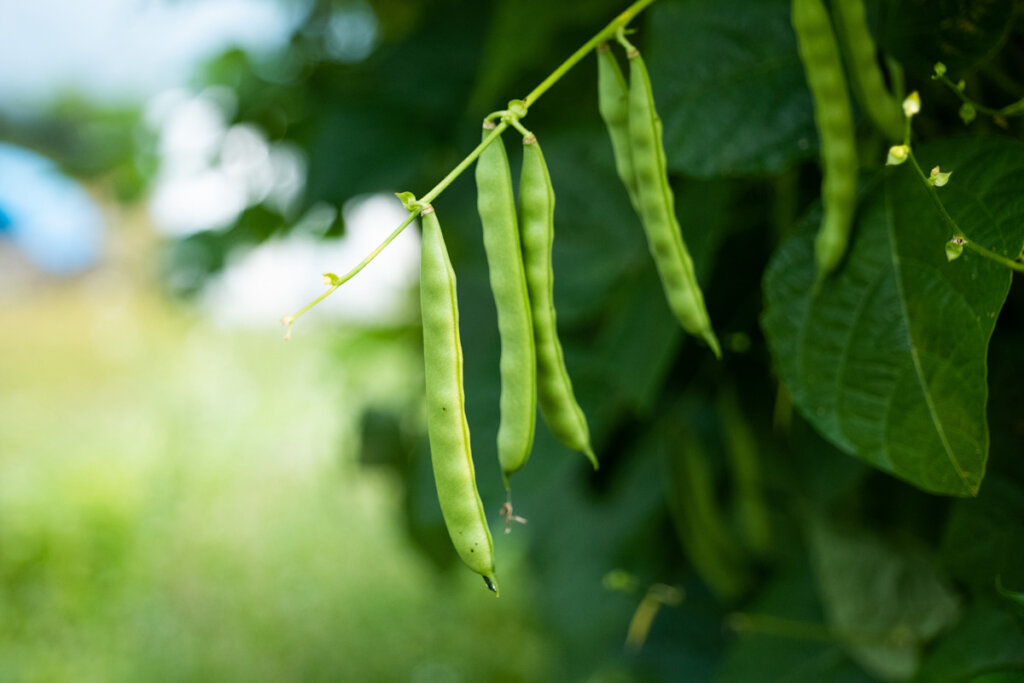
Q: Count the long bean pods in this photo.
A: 7